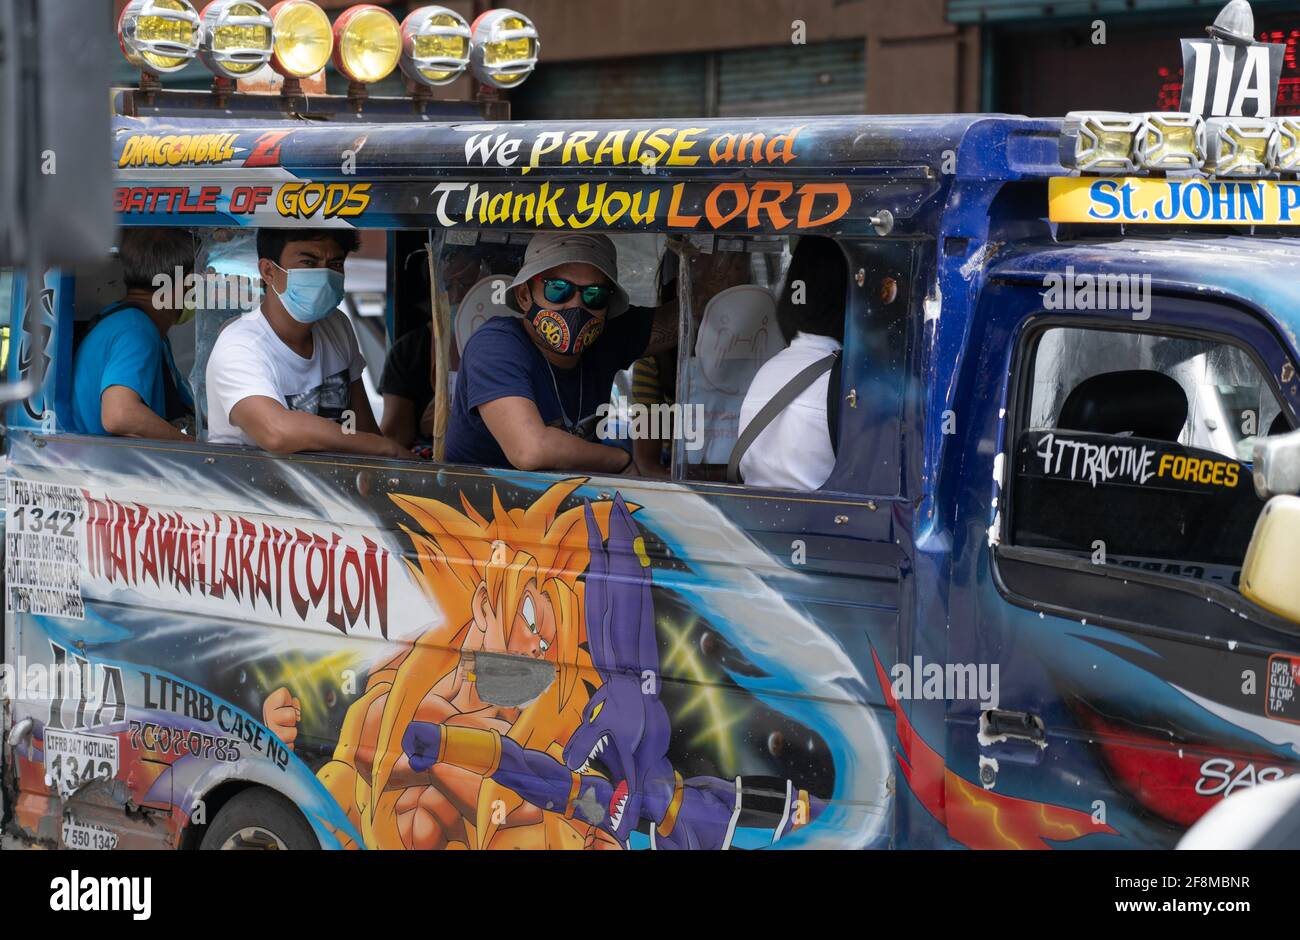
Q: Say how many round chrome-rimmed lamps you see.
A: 4